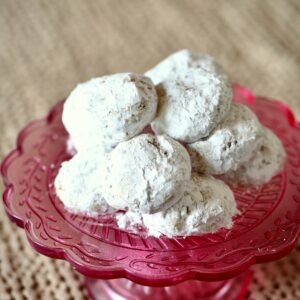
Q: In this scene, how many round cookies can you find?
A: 8